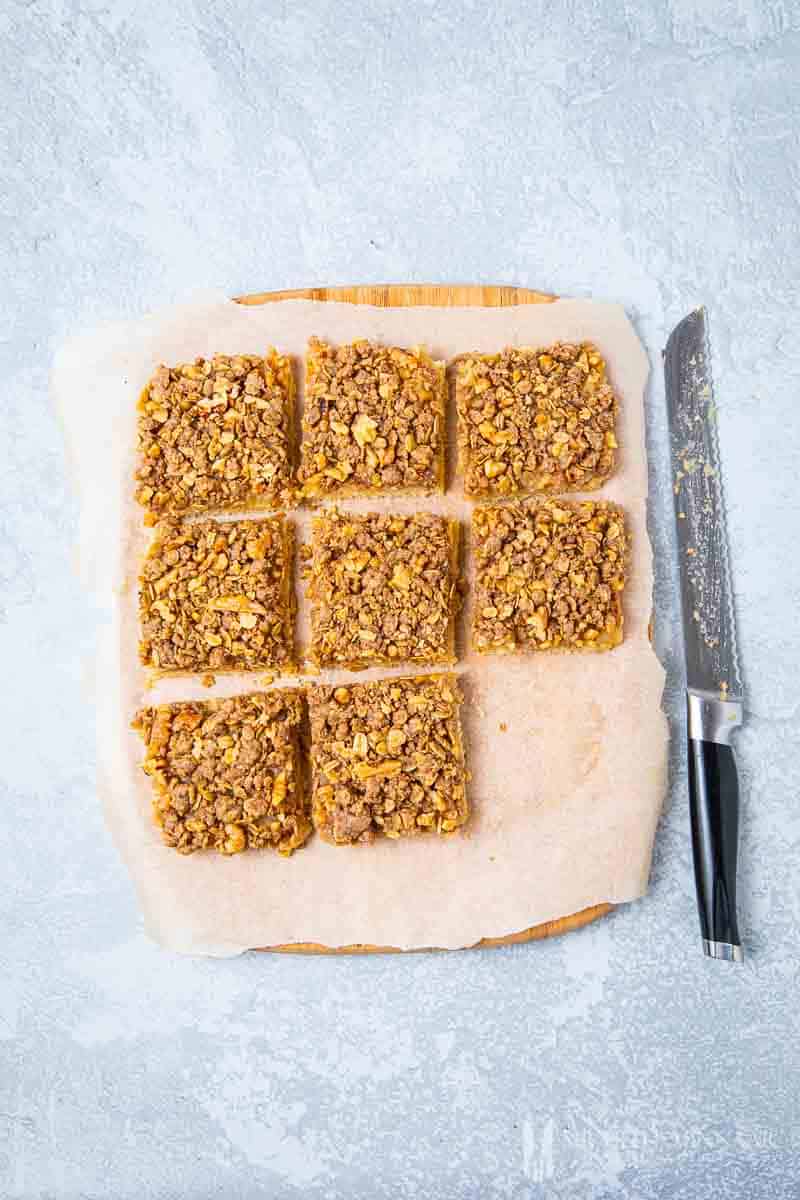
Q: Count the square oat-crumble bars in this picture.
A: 8